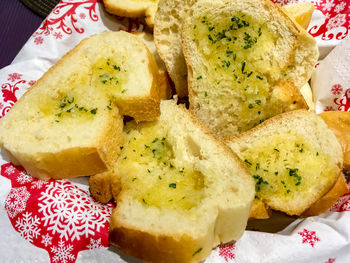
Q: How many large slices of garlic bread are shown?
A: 4